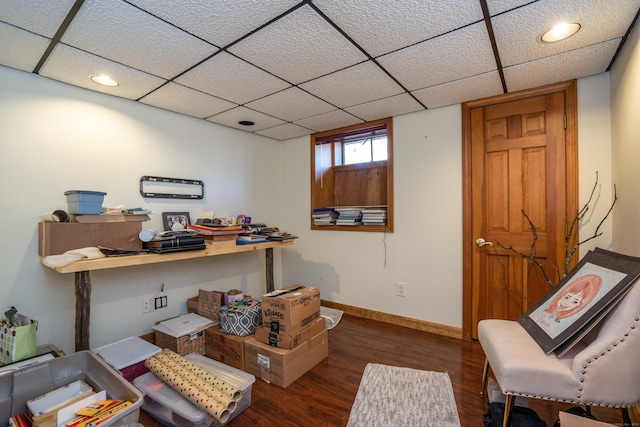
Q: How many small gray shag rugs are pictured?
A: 1